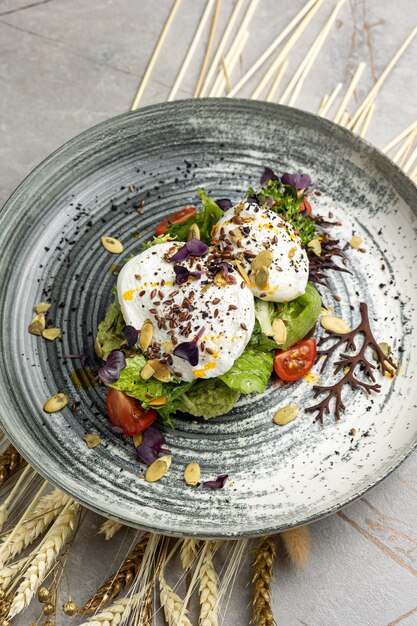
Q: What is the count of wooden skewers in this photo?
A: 0